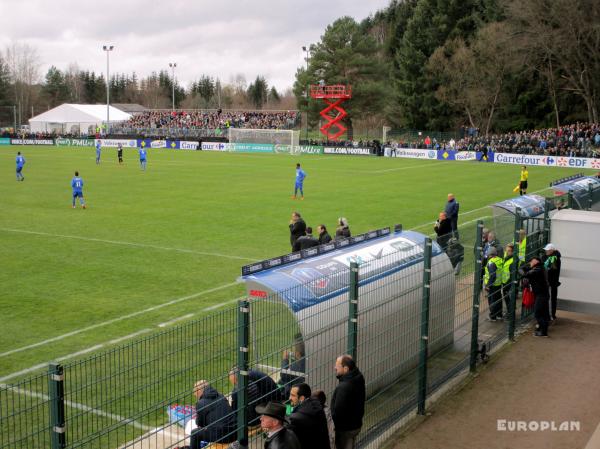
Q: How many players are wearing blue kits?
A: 5